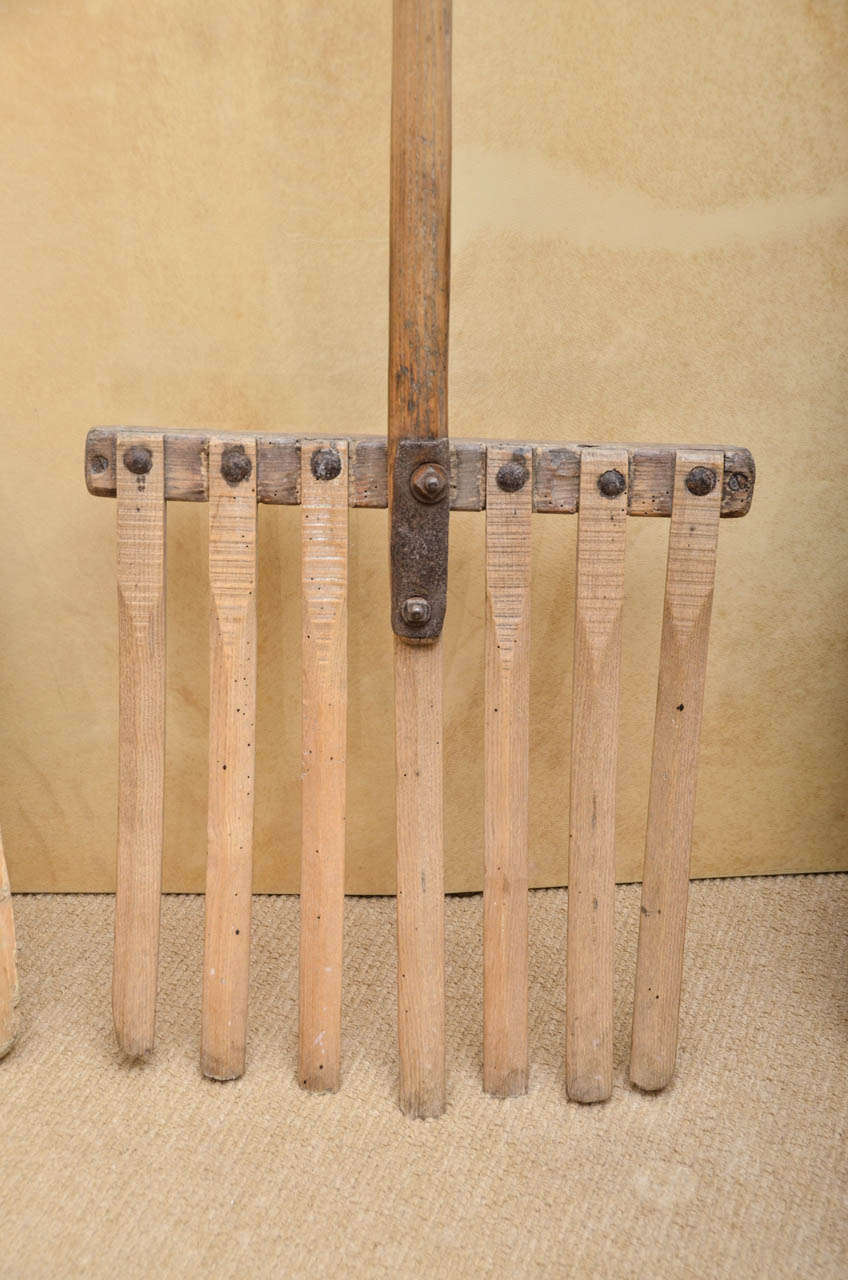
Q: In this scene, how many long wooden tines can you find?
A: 7